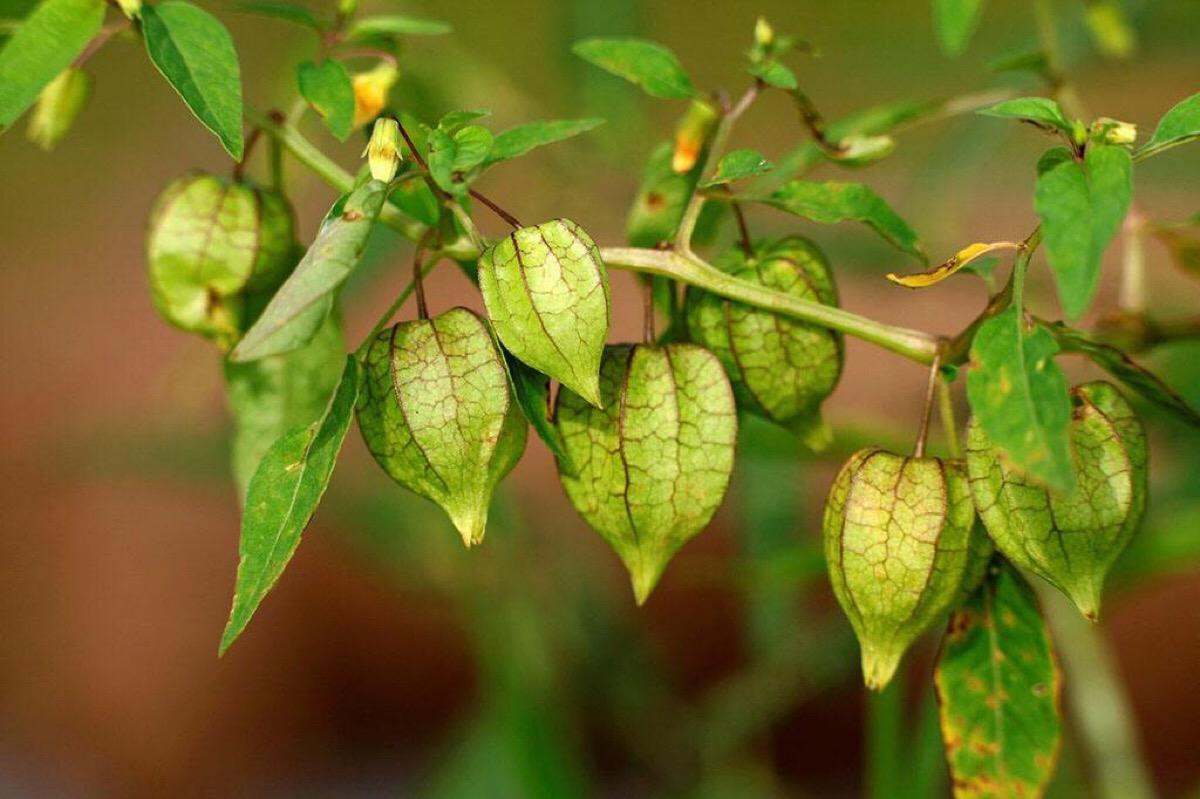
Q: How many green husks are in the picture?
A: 7